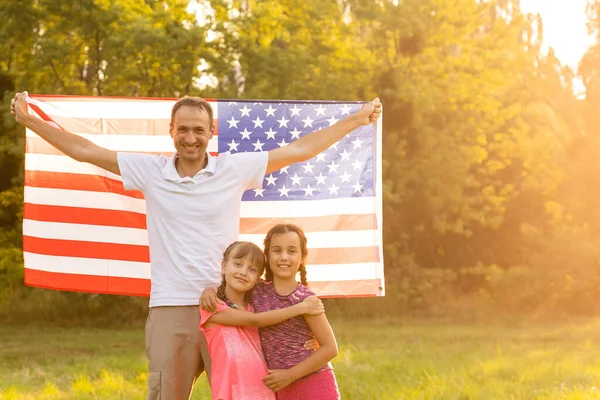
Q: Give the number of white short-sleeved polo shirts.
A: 1